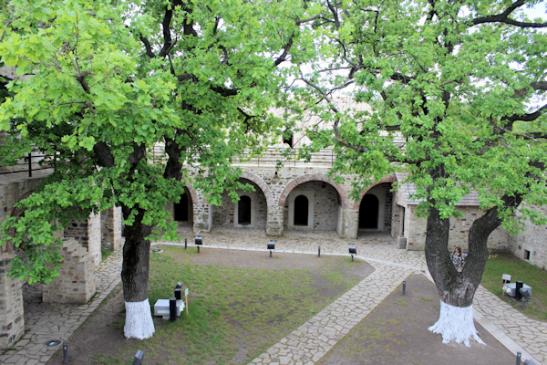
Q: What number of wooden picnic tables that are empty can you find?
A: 0